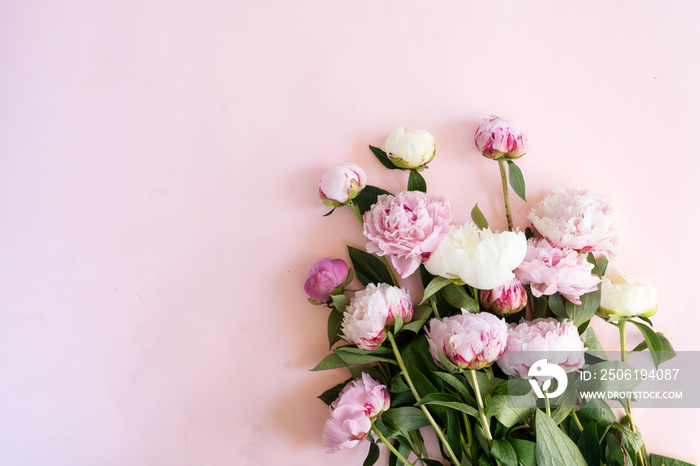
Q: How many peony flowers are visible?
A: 14